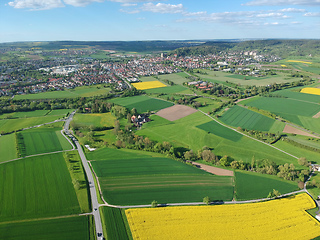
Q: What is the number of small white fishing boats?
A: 0